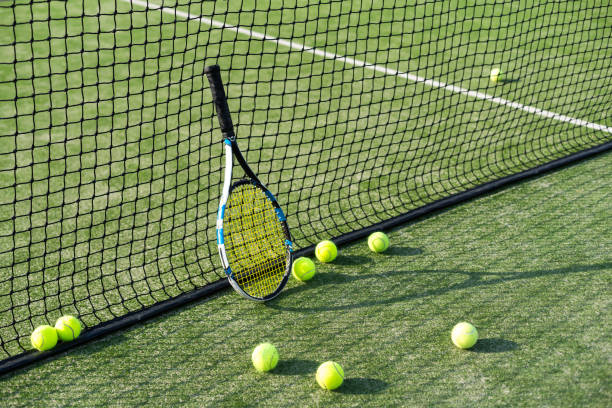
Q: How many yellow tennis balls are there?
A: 9